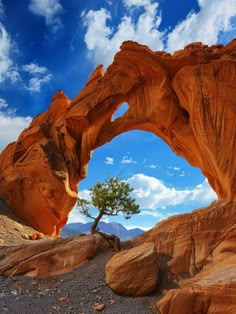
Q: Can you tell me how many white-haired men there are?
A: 0